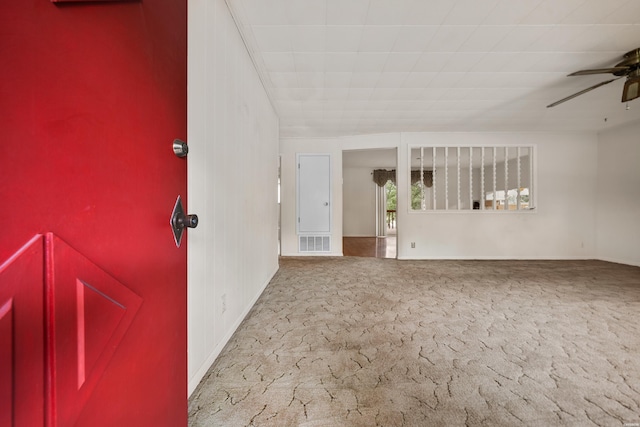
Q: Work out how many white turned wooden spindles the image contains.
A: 9